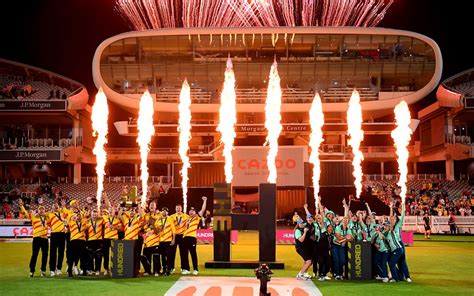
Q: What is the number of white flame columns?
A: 8